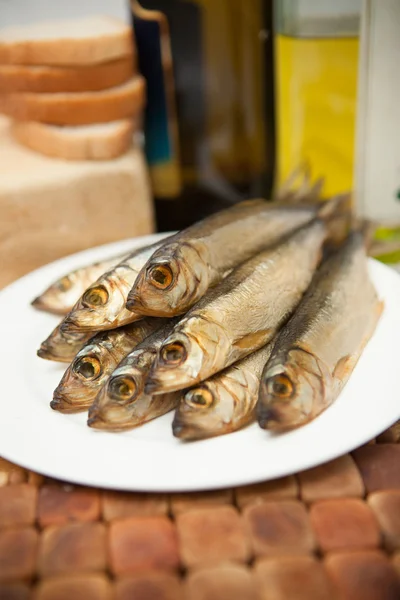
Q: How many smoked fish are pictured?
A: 9